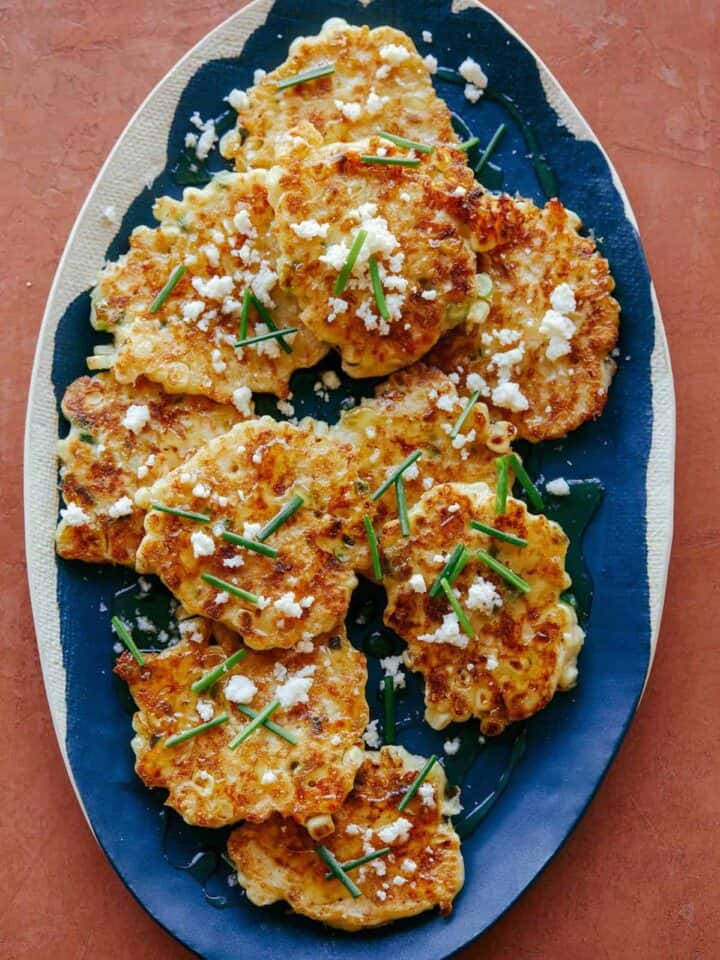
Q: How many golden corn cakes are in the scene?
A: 10